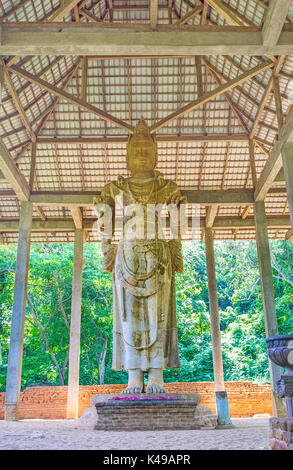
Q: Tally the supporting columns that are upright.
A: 4